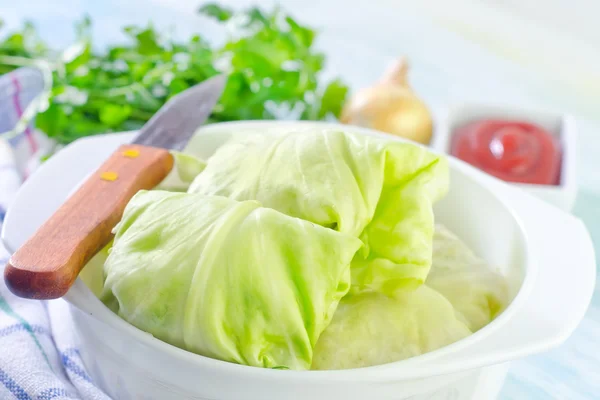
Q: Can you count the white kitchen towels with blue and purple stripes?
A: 1